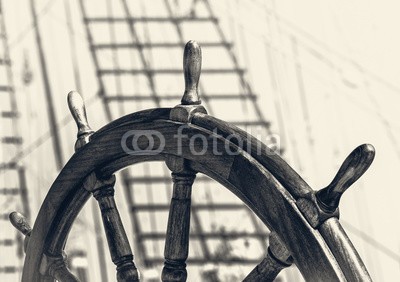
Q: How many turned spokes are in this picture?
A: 4